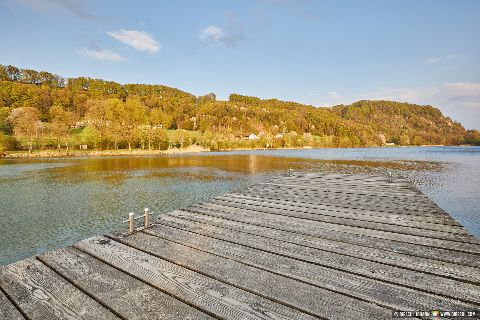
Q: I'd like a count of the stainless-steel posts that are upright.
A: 2